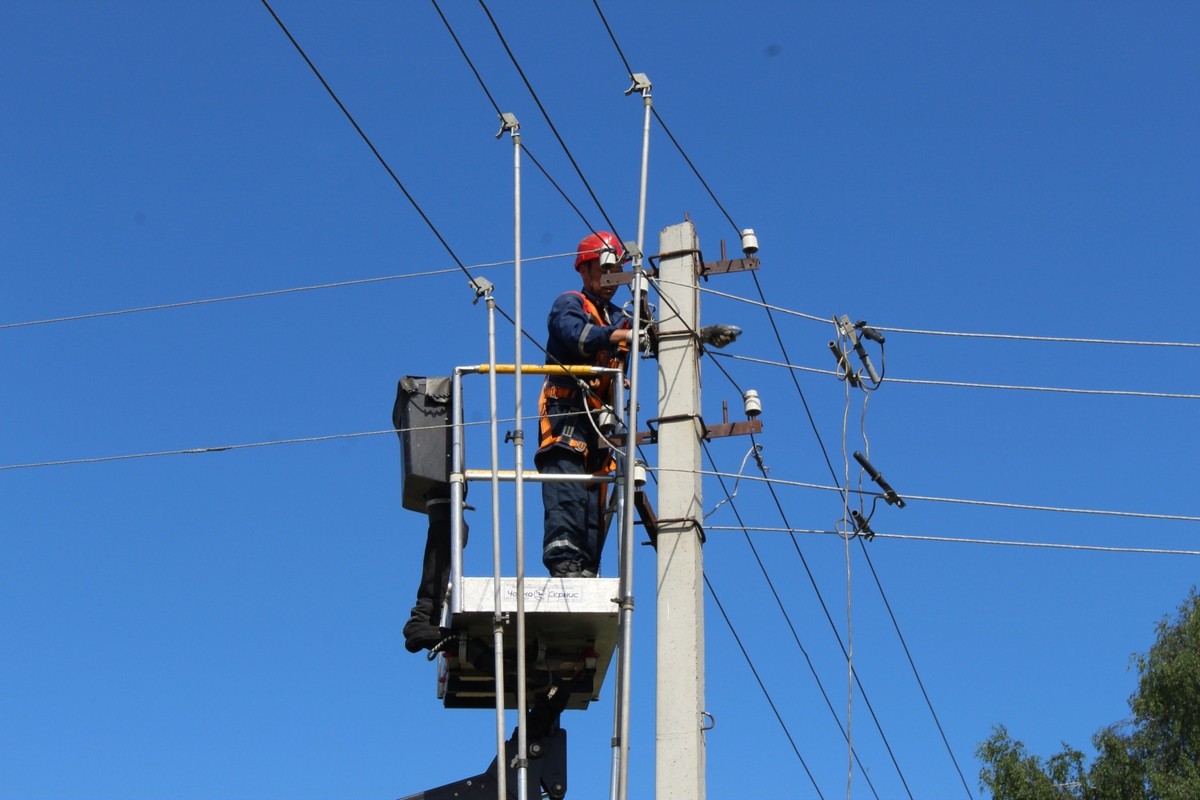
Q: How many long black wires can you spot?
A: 4